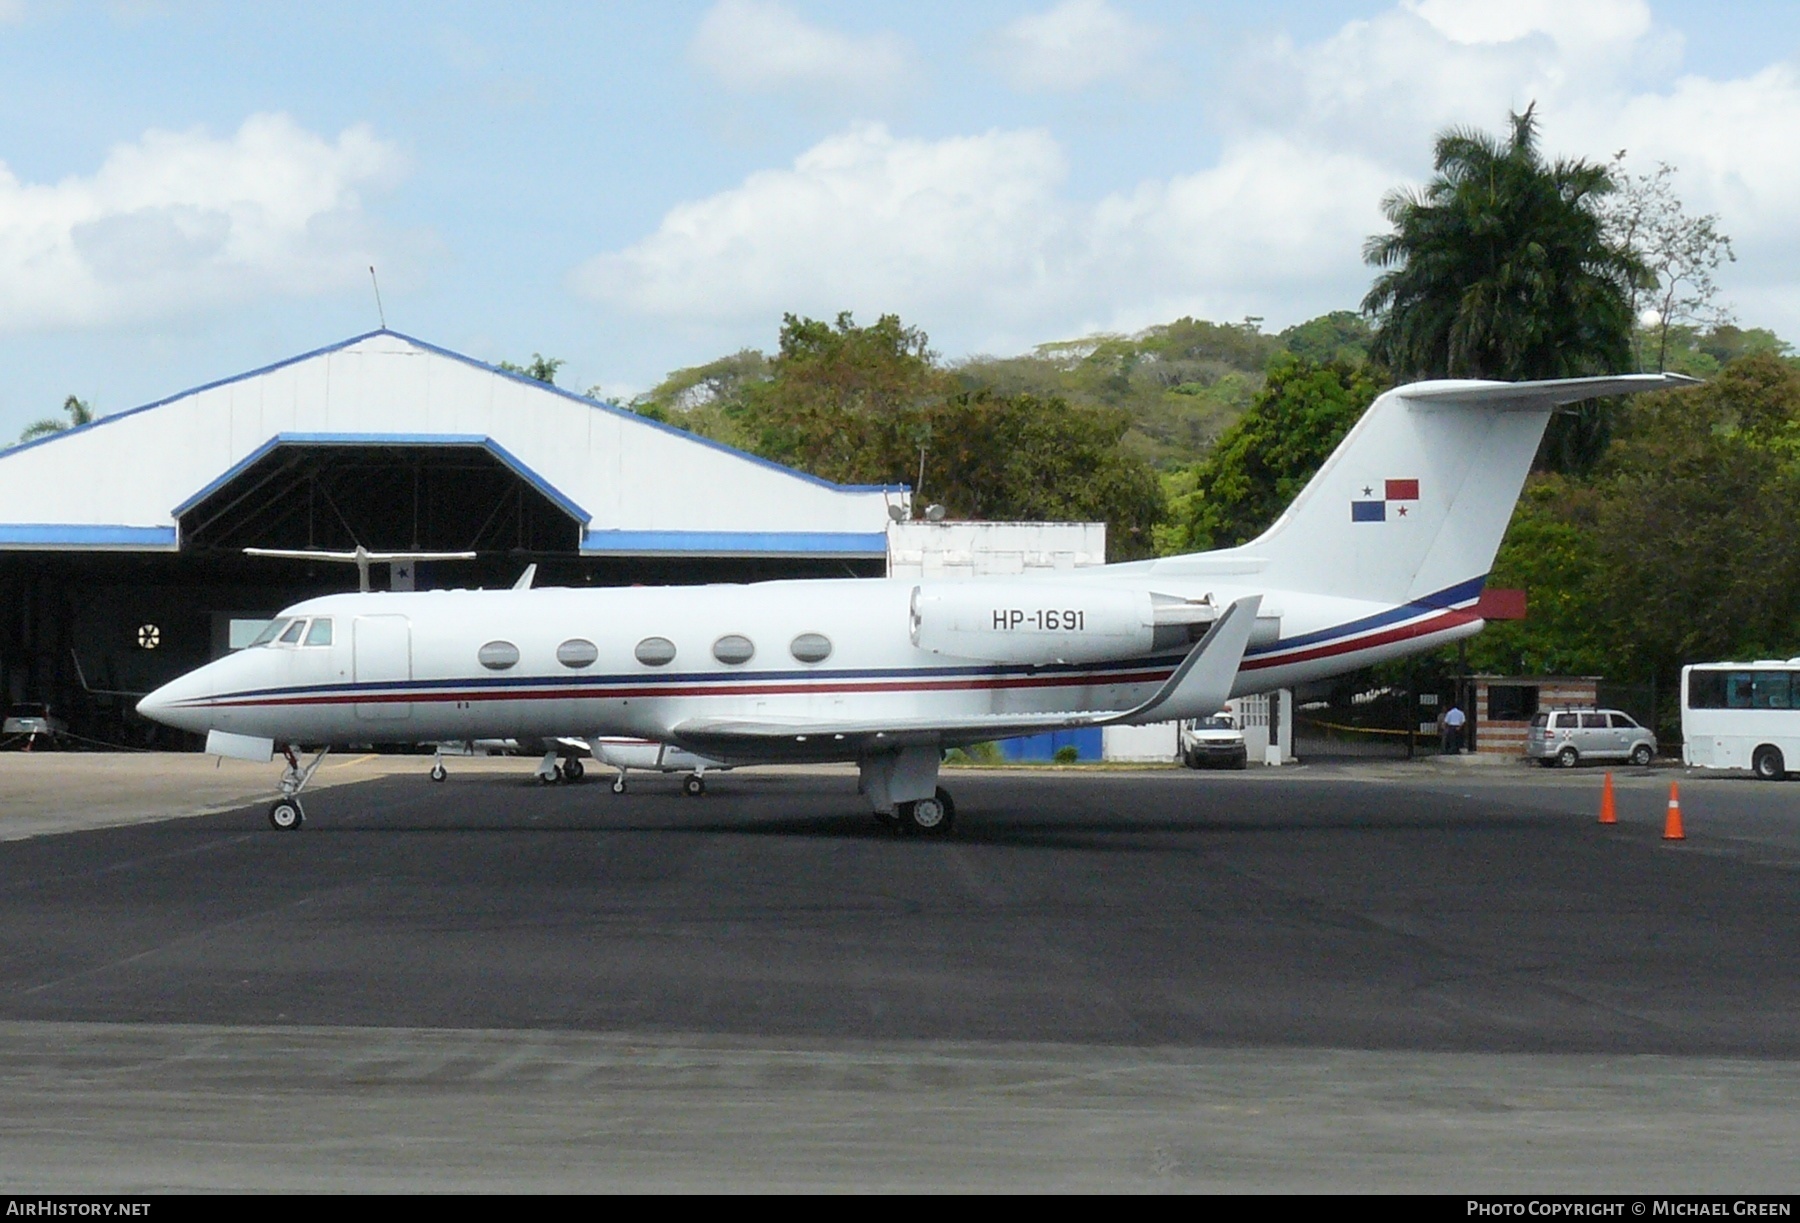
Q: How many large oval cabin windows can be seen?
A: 5